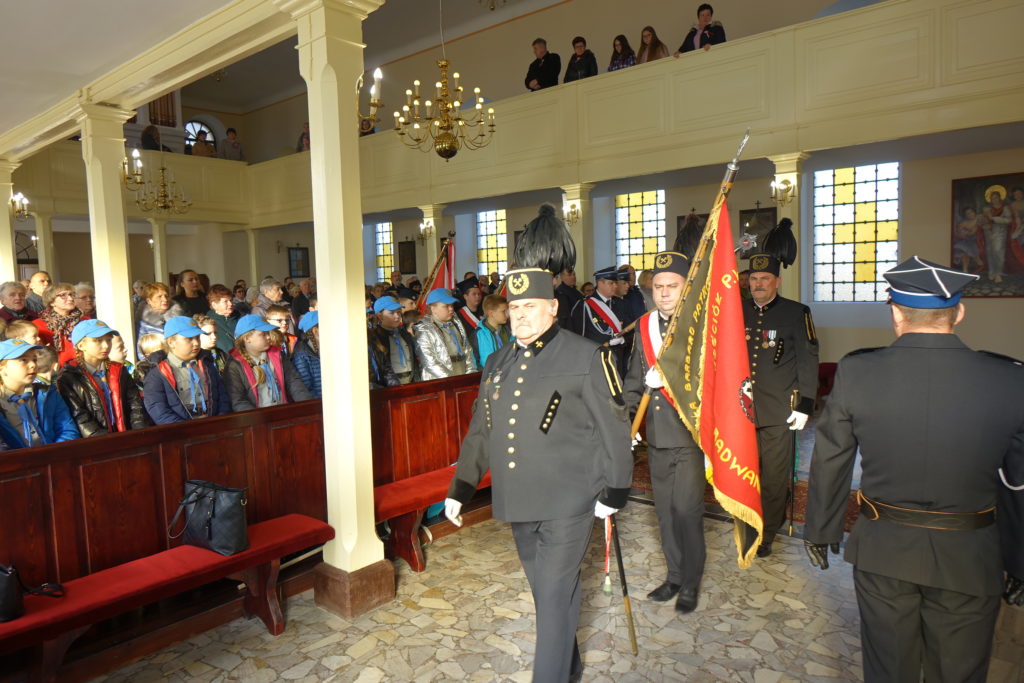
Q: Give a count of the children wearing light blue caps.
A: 7